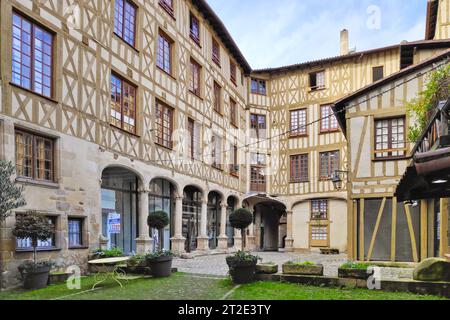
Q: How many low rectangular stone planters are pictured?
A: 3